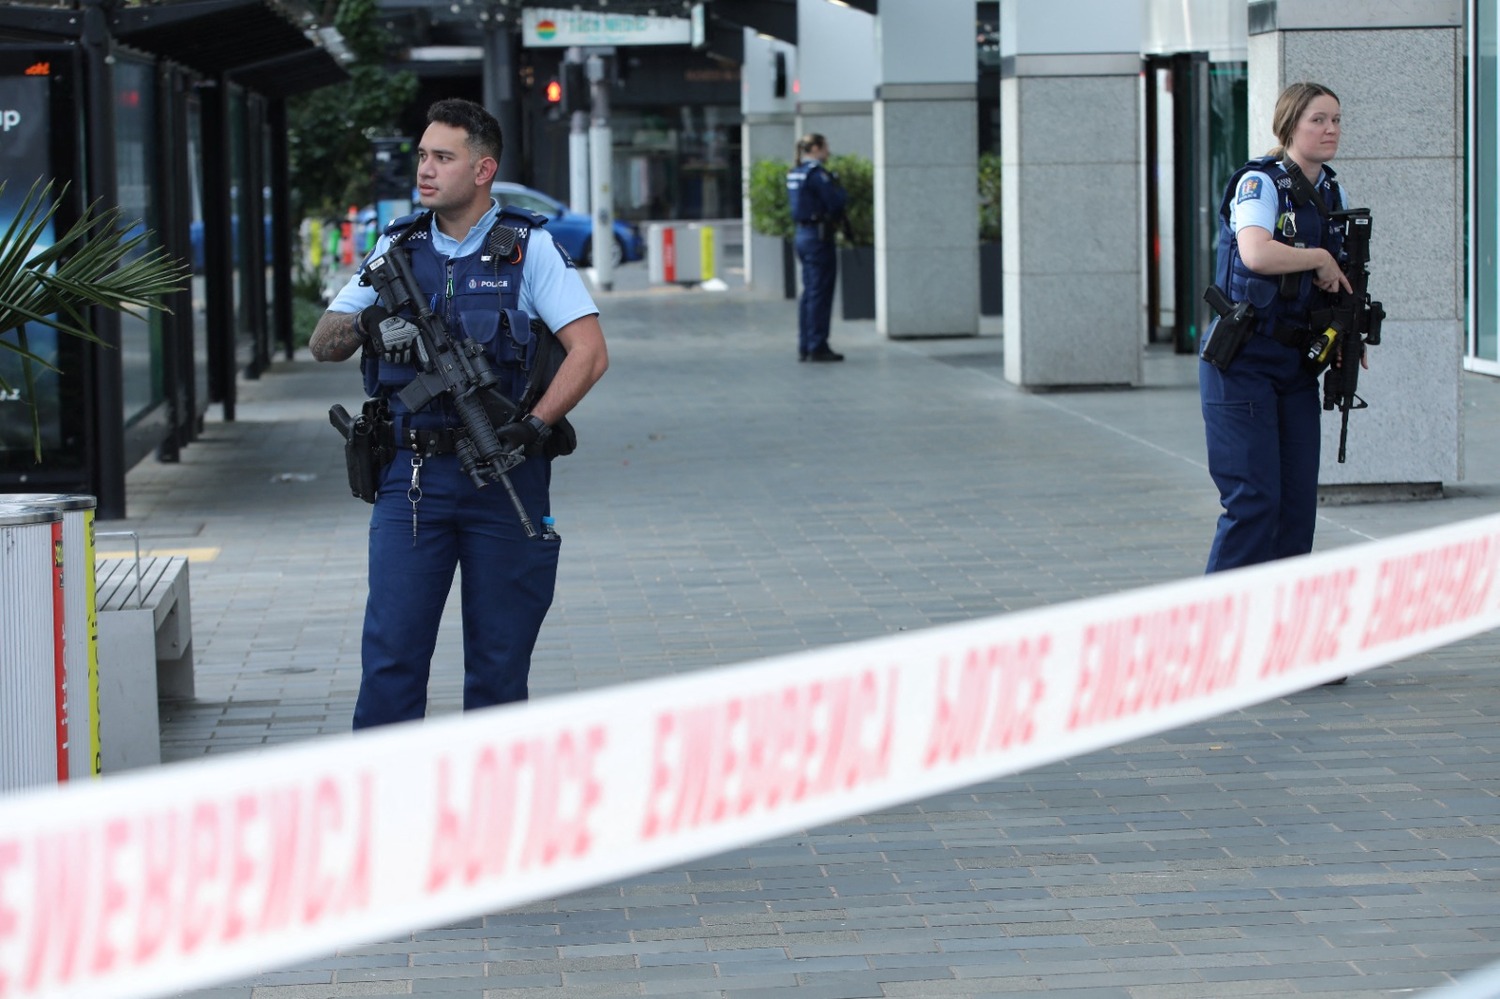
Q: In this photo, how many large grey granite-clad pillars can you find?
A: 5